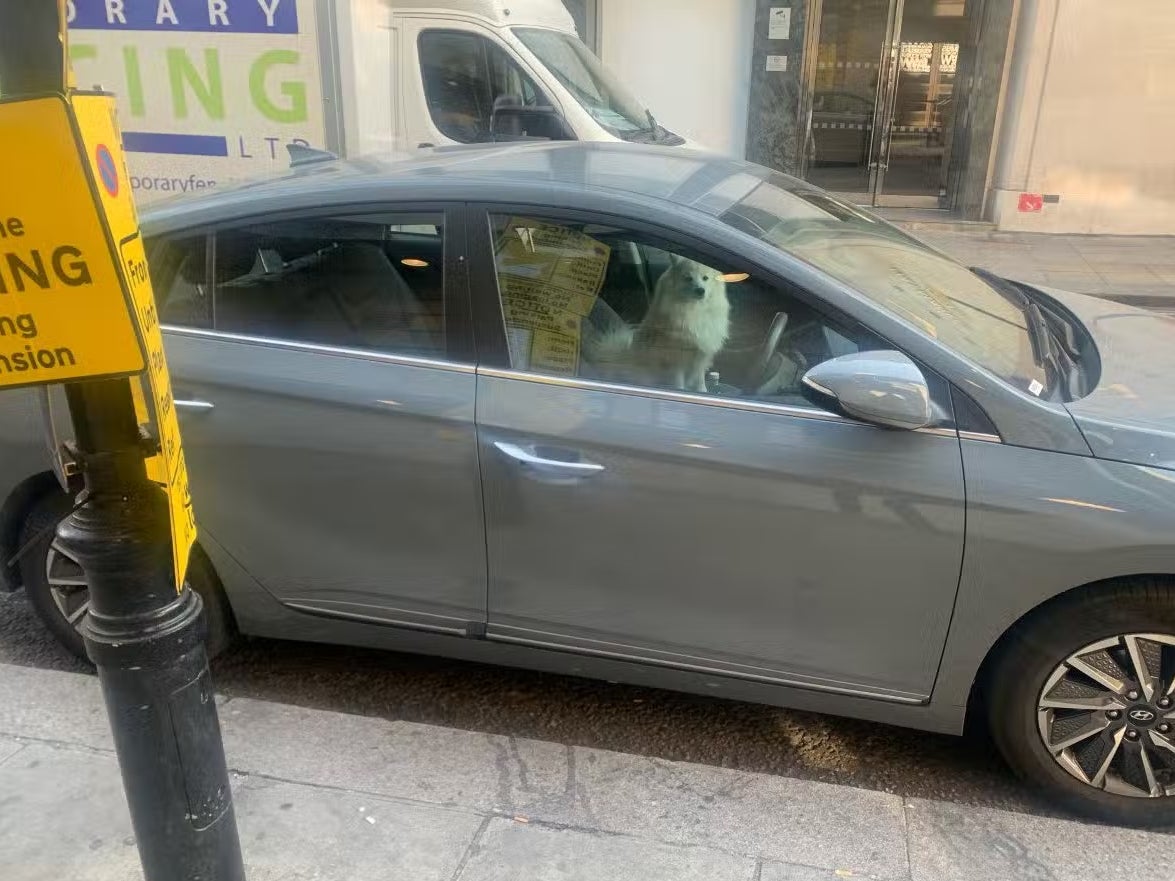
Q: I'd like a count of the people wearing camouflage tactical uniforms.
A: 0